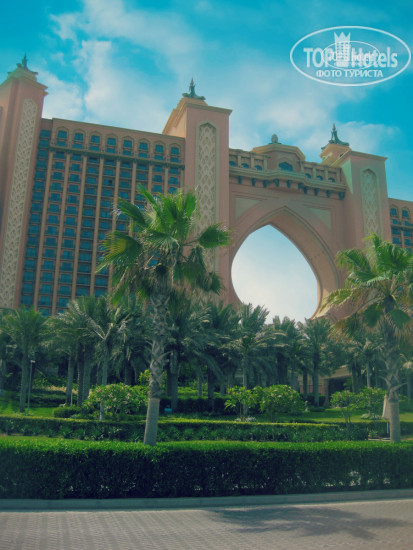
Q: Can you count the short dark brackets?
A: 10